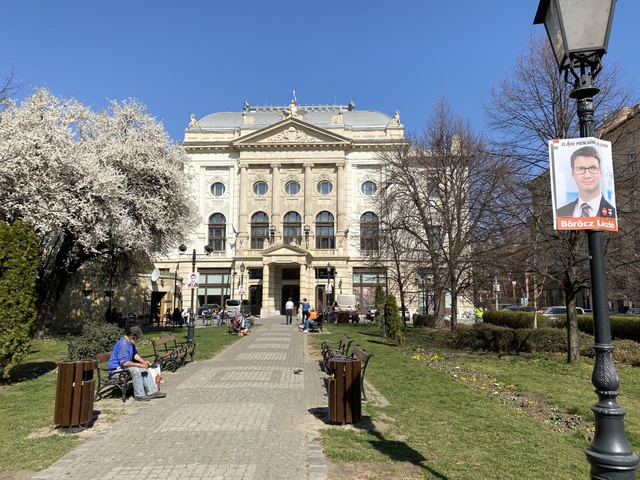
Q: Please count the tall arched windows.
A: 5